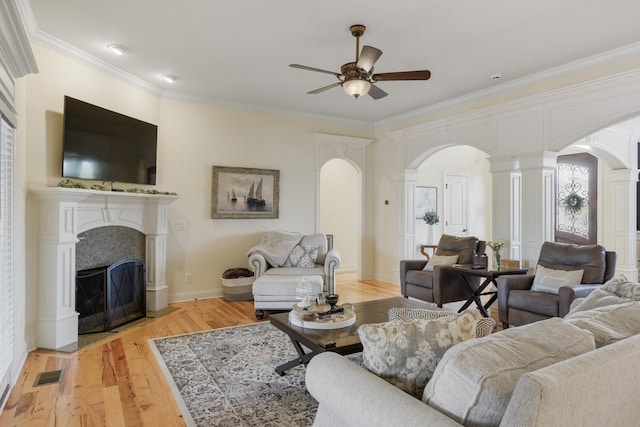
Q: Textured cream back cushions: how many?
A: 2